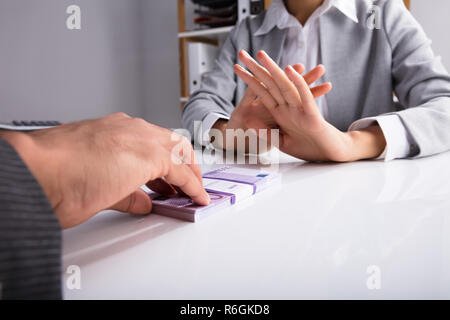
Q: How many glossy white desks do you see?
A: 1